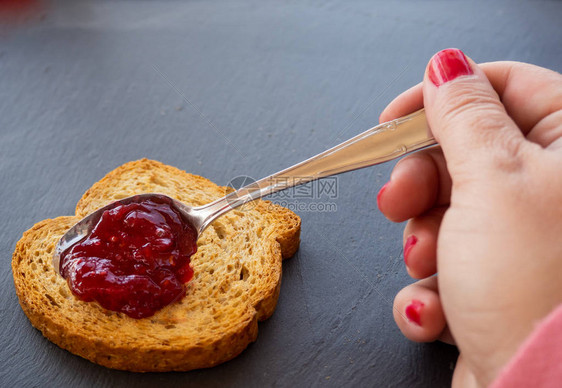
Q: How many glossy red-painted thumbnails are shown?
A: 1